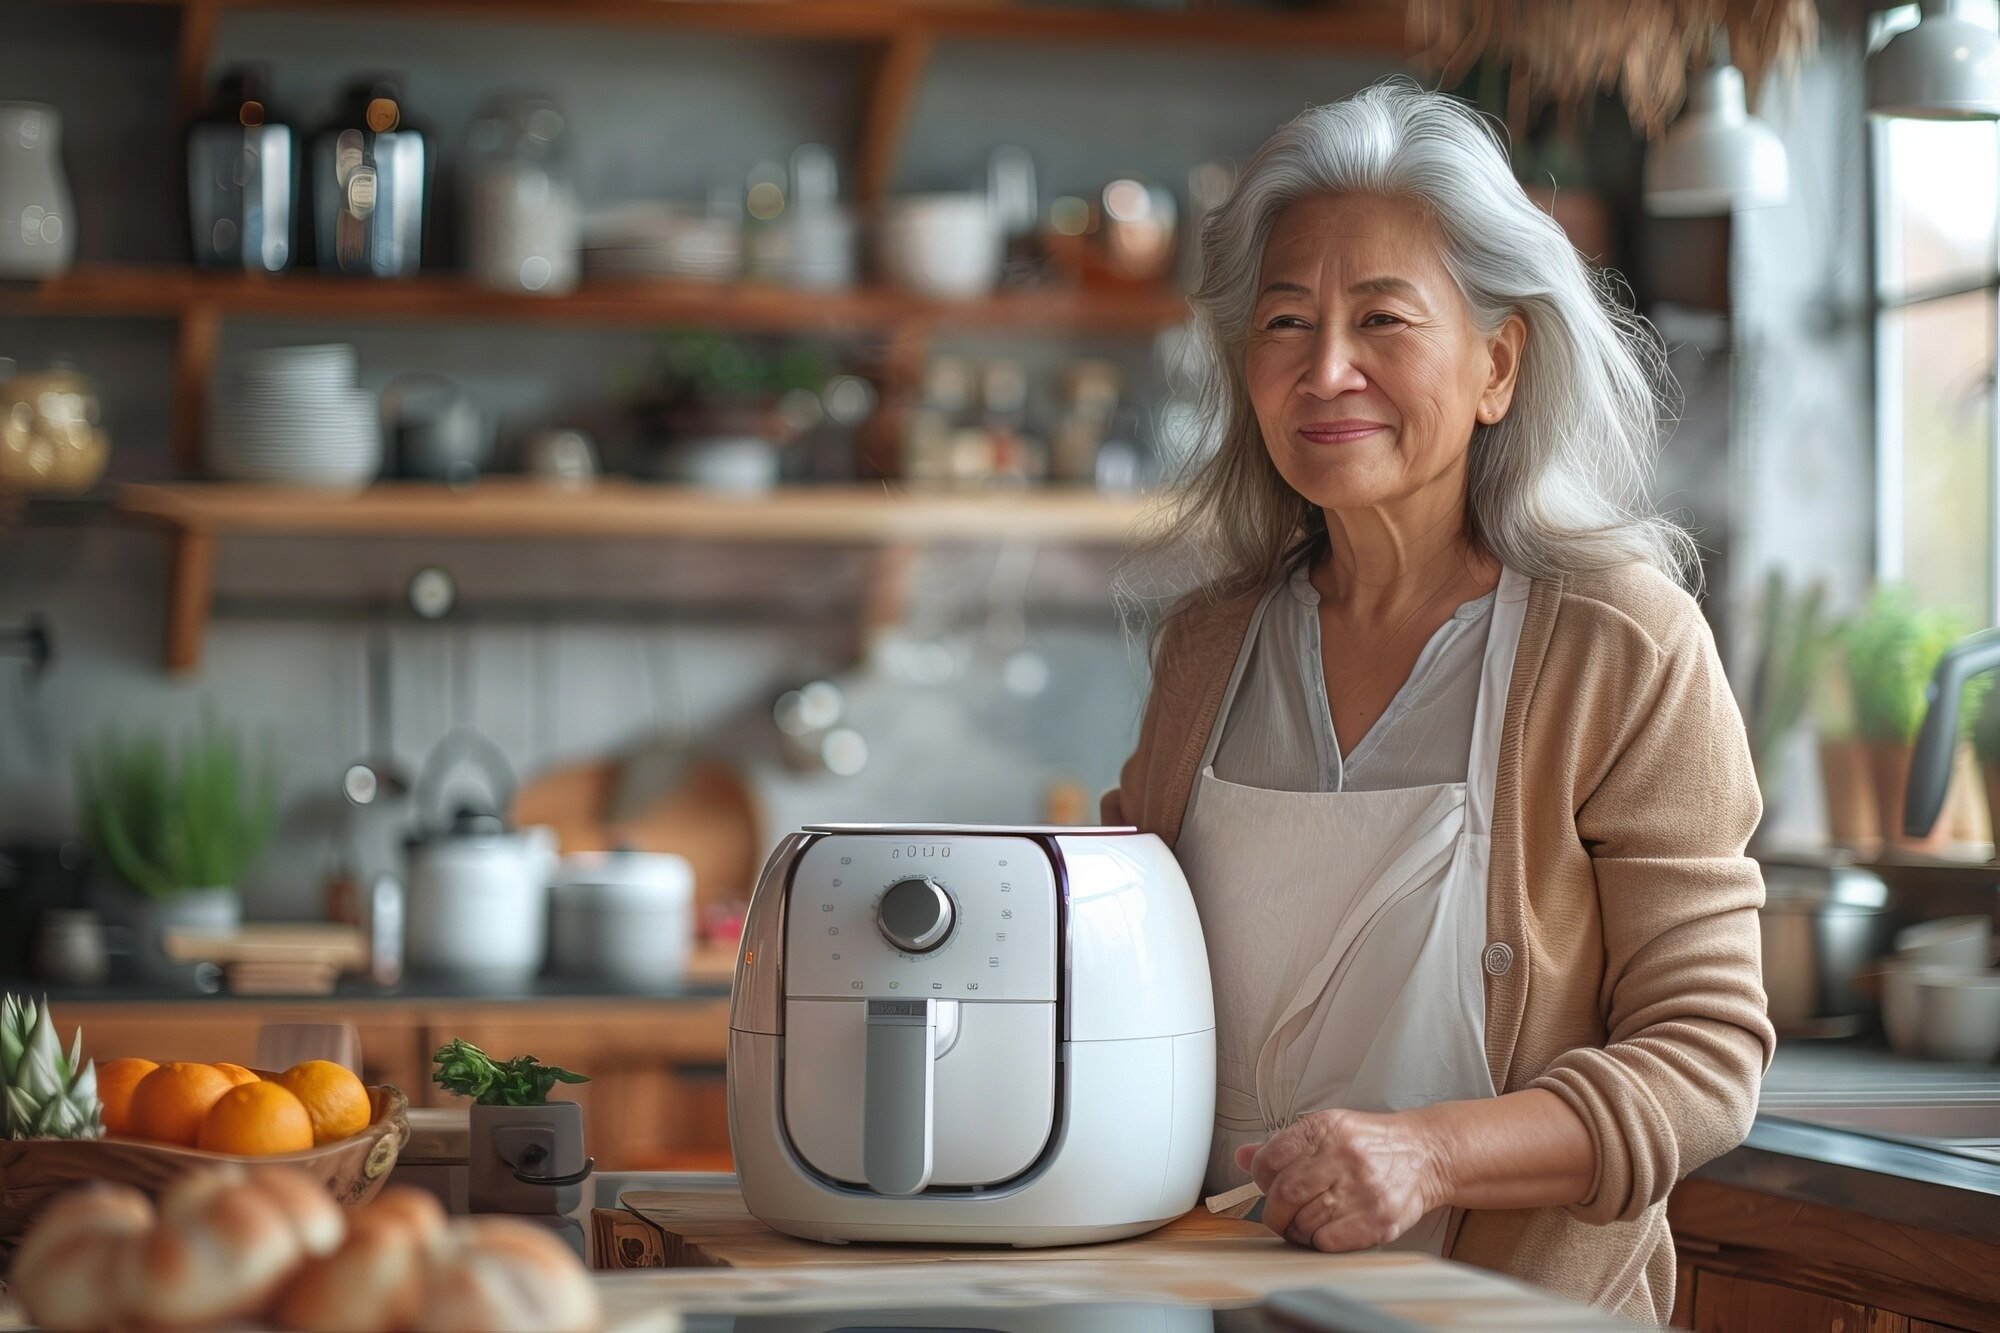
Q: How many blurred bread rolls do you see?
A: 4